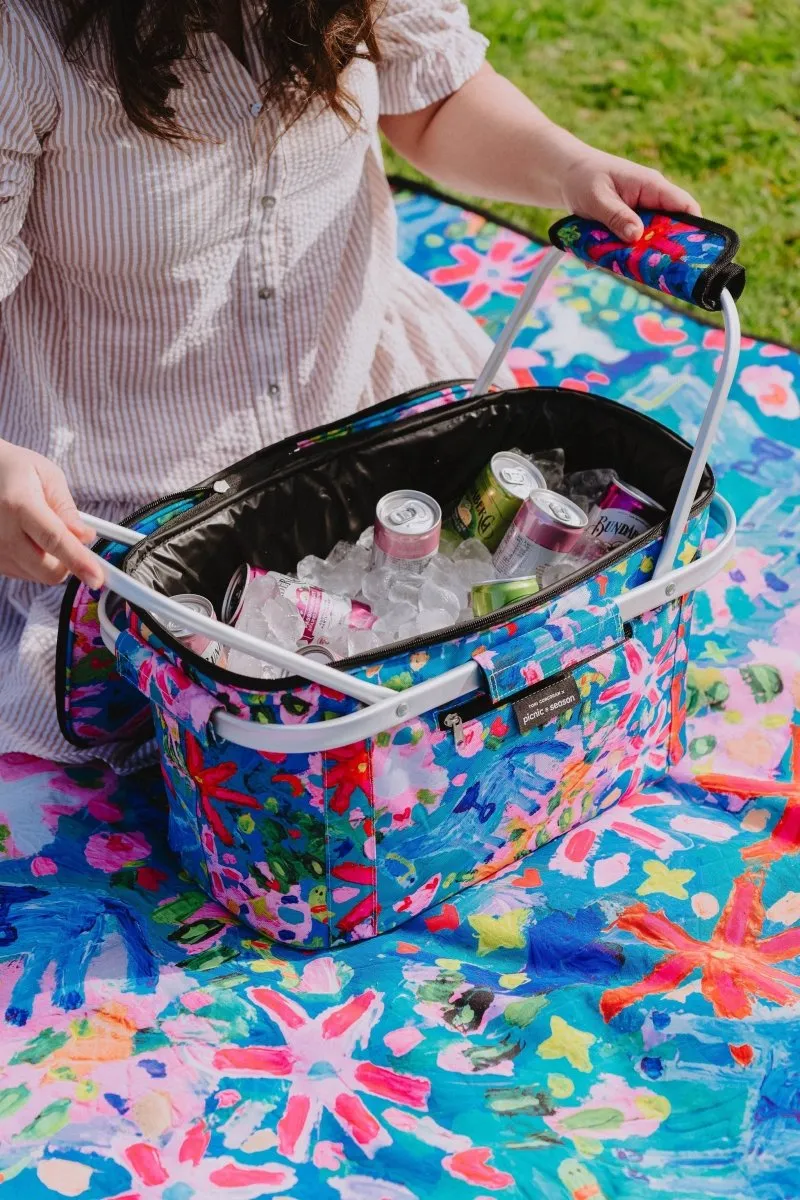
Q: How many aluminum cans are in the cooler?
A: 8